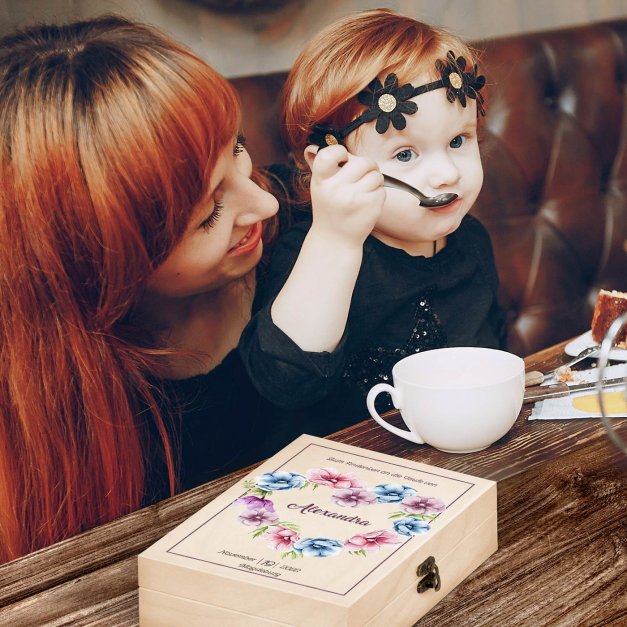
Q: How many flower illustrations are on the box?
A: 11